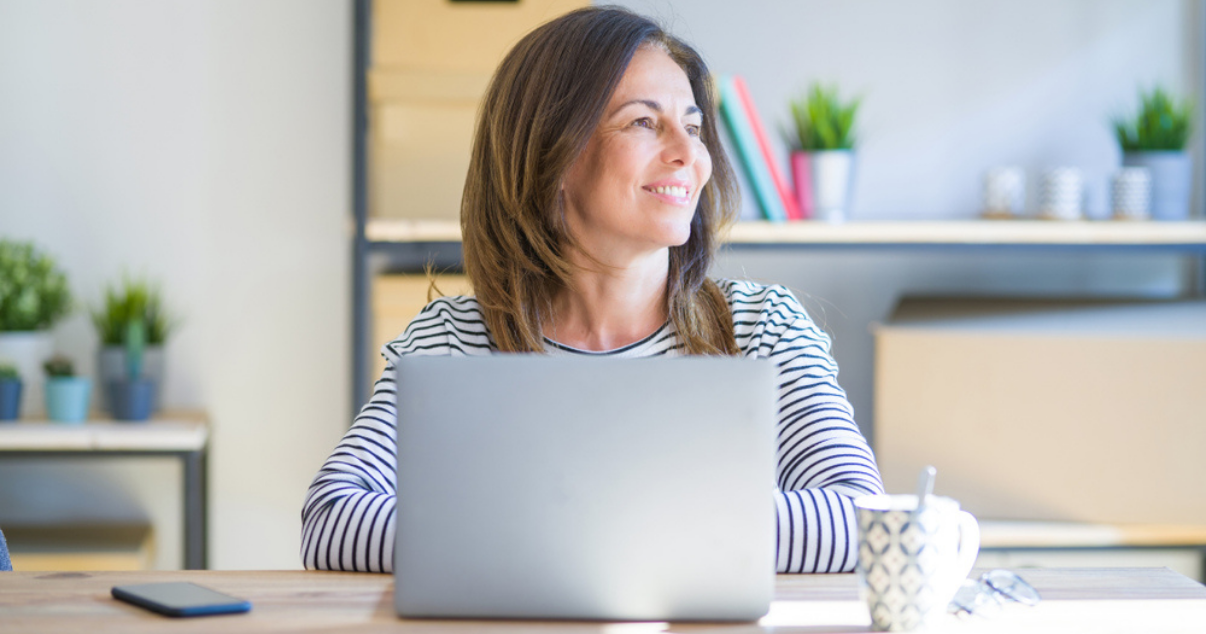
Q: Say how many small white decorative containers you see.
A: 3